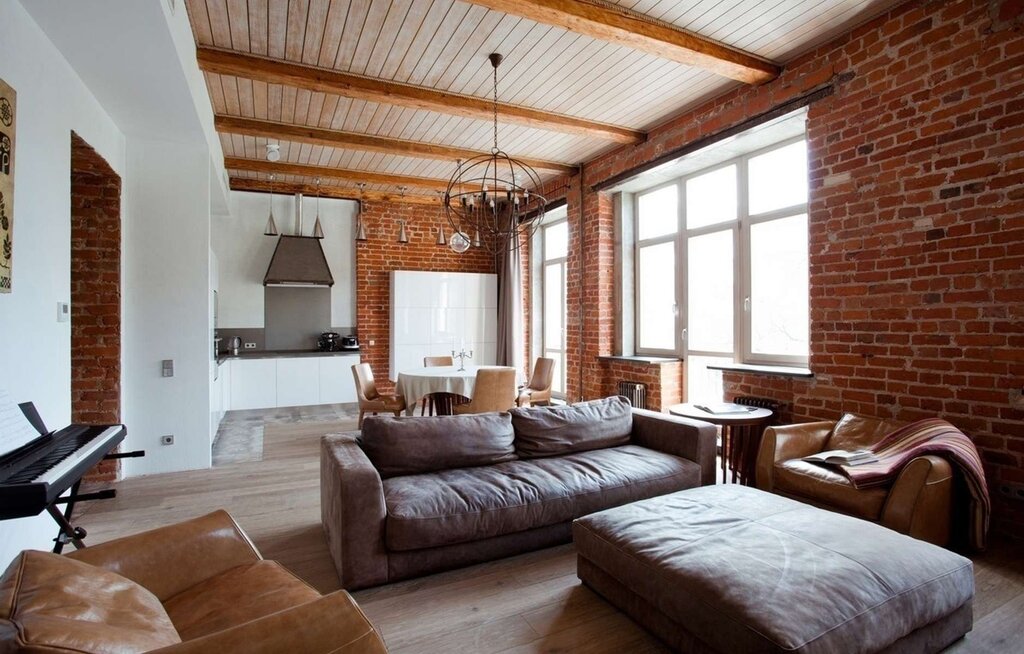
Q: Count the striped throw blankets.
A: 1